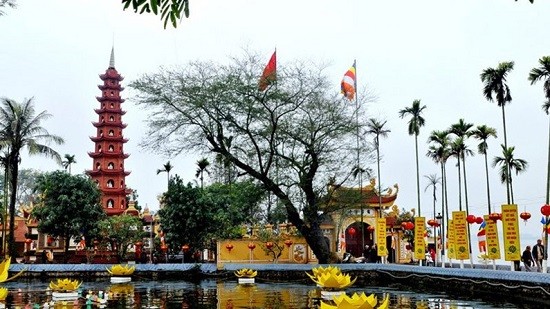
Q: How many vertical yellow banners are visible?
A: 6